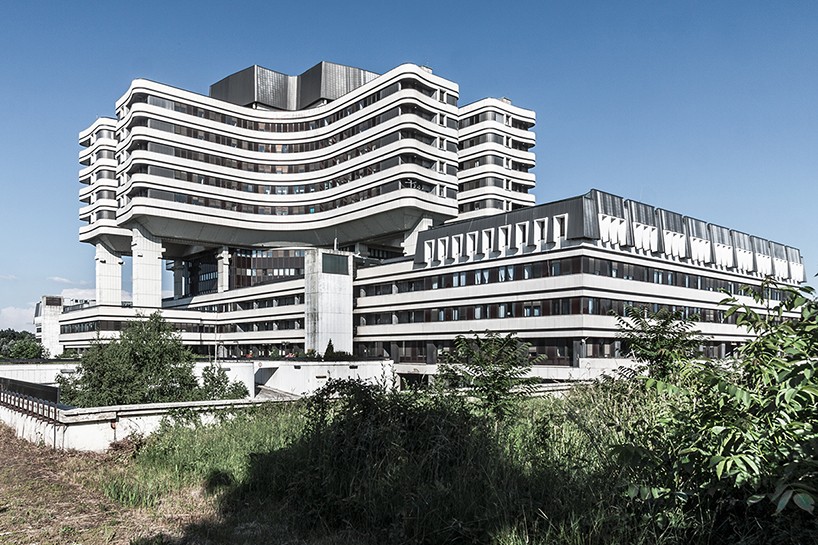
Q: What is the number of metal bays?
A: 9